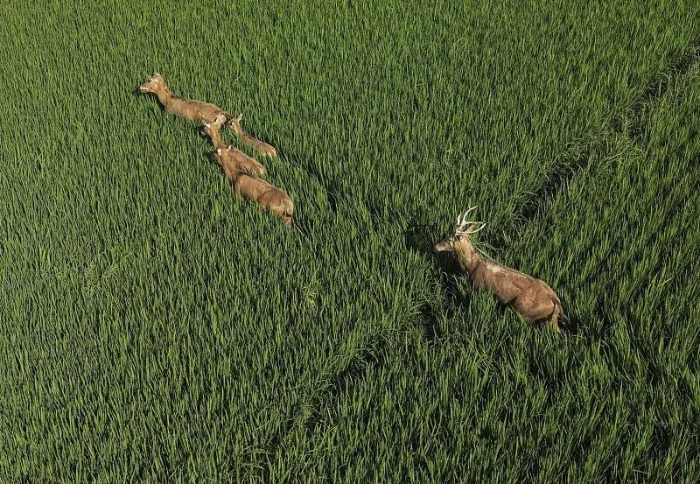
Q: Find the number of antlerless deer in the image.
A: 4